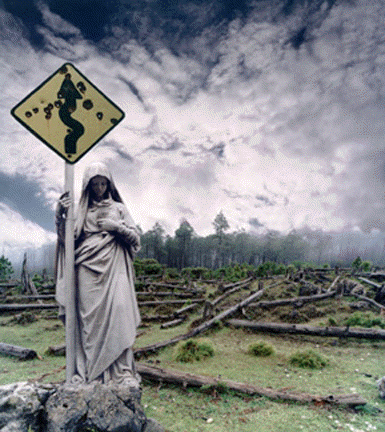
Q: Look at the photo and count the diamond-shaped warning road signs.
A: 1